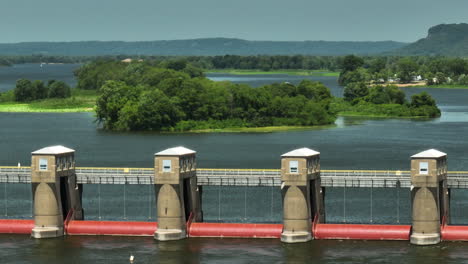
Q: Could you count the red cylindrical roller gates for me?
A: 5